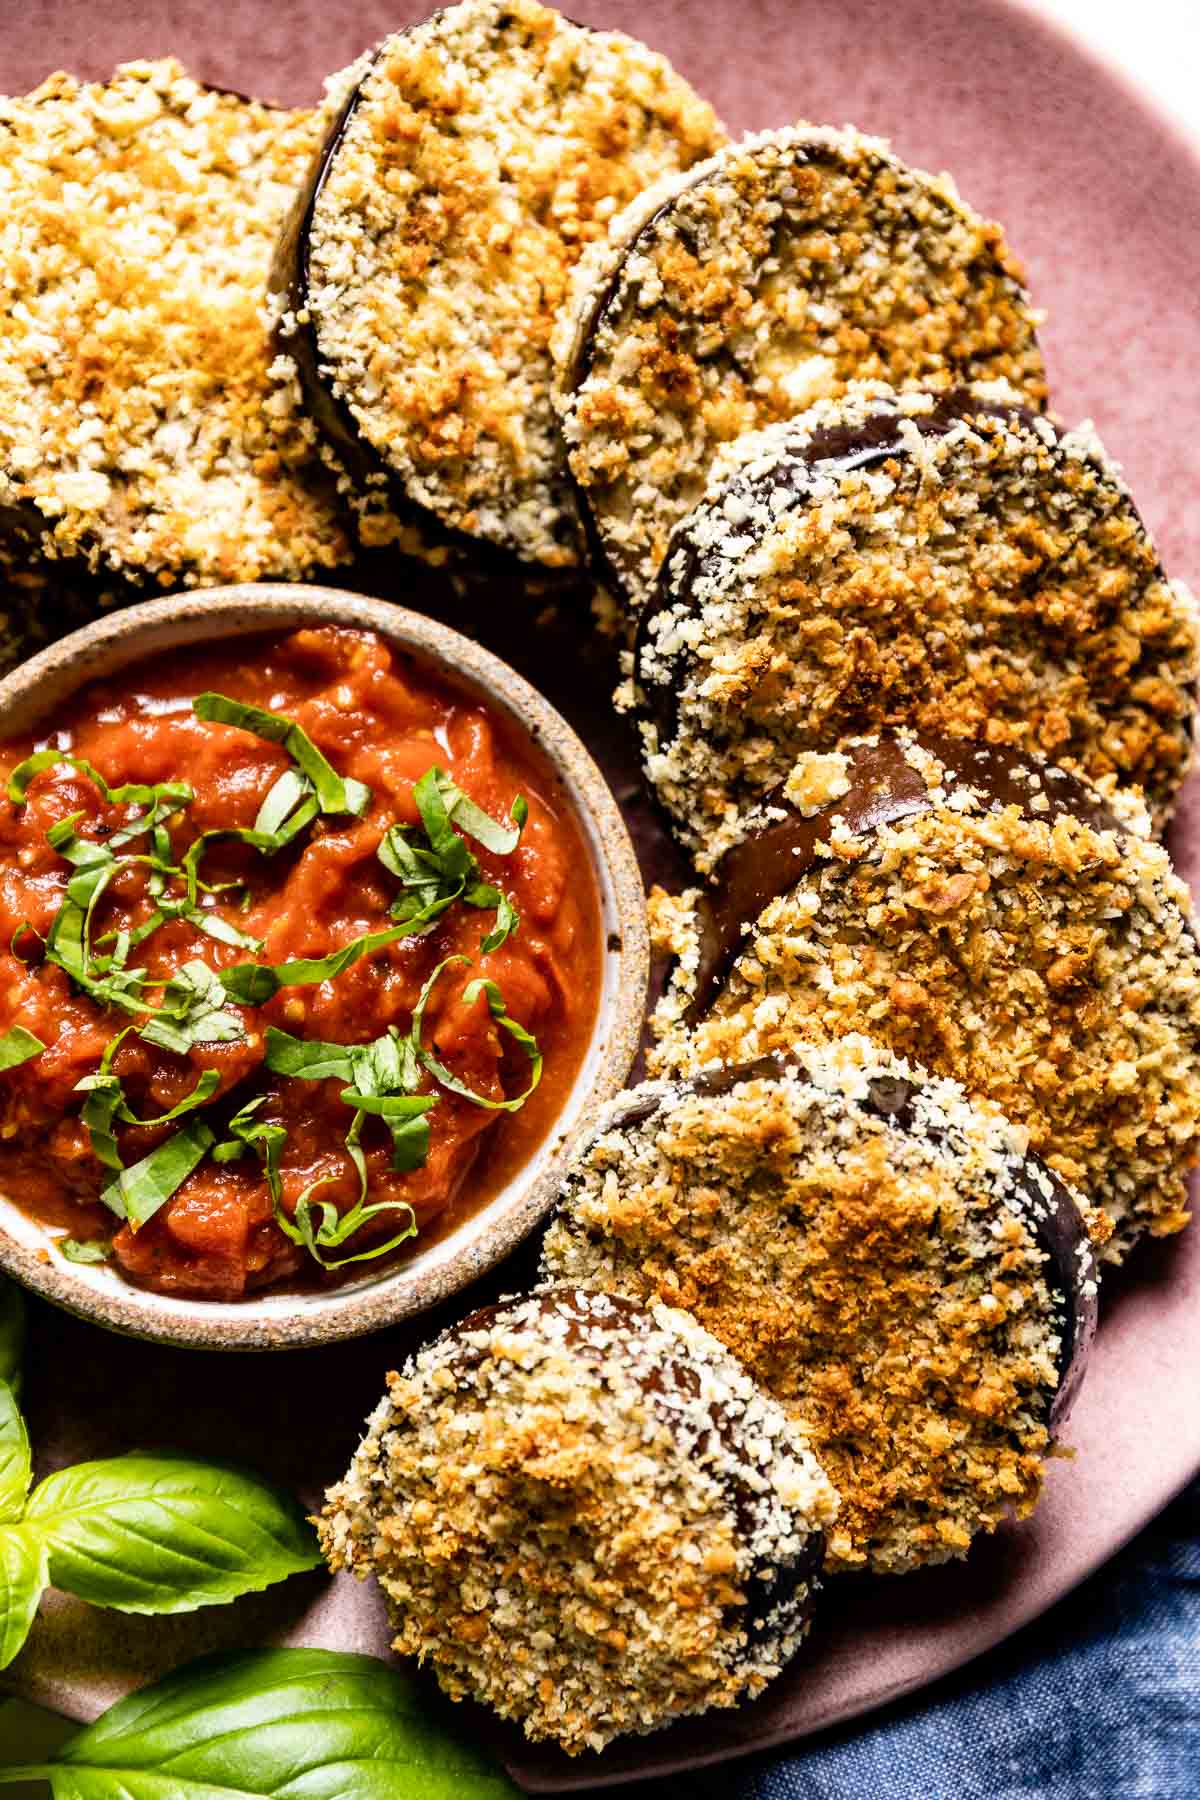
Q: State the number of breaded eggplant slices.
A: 7